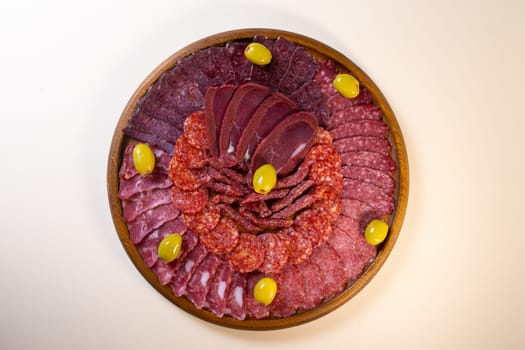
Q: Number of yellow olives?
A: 7